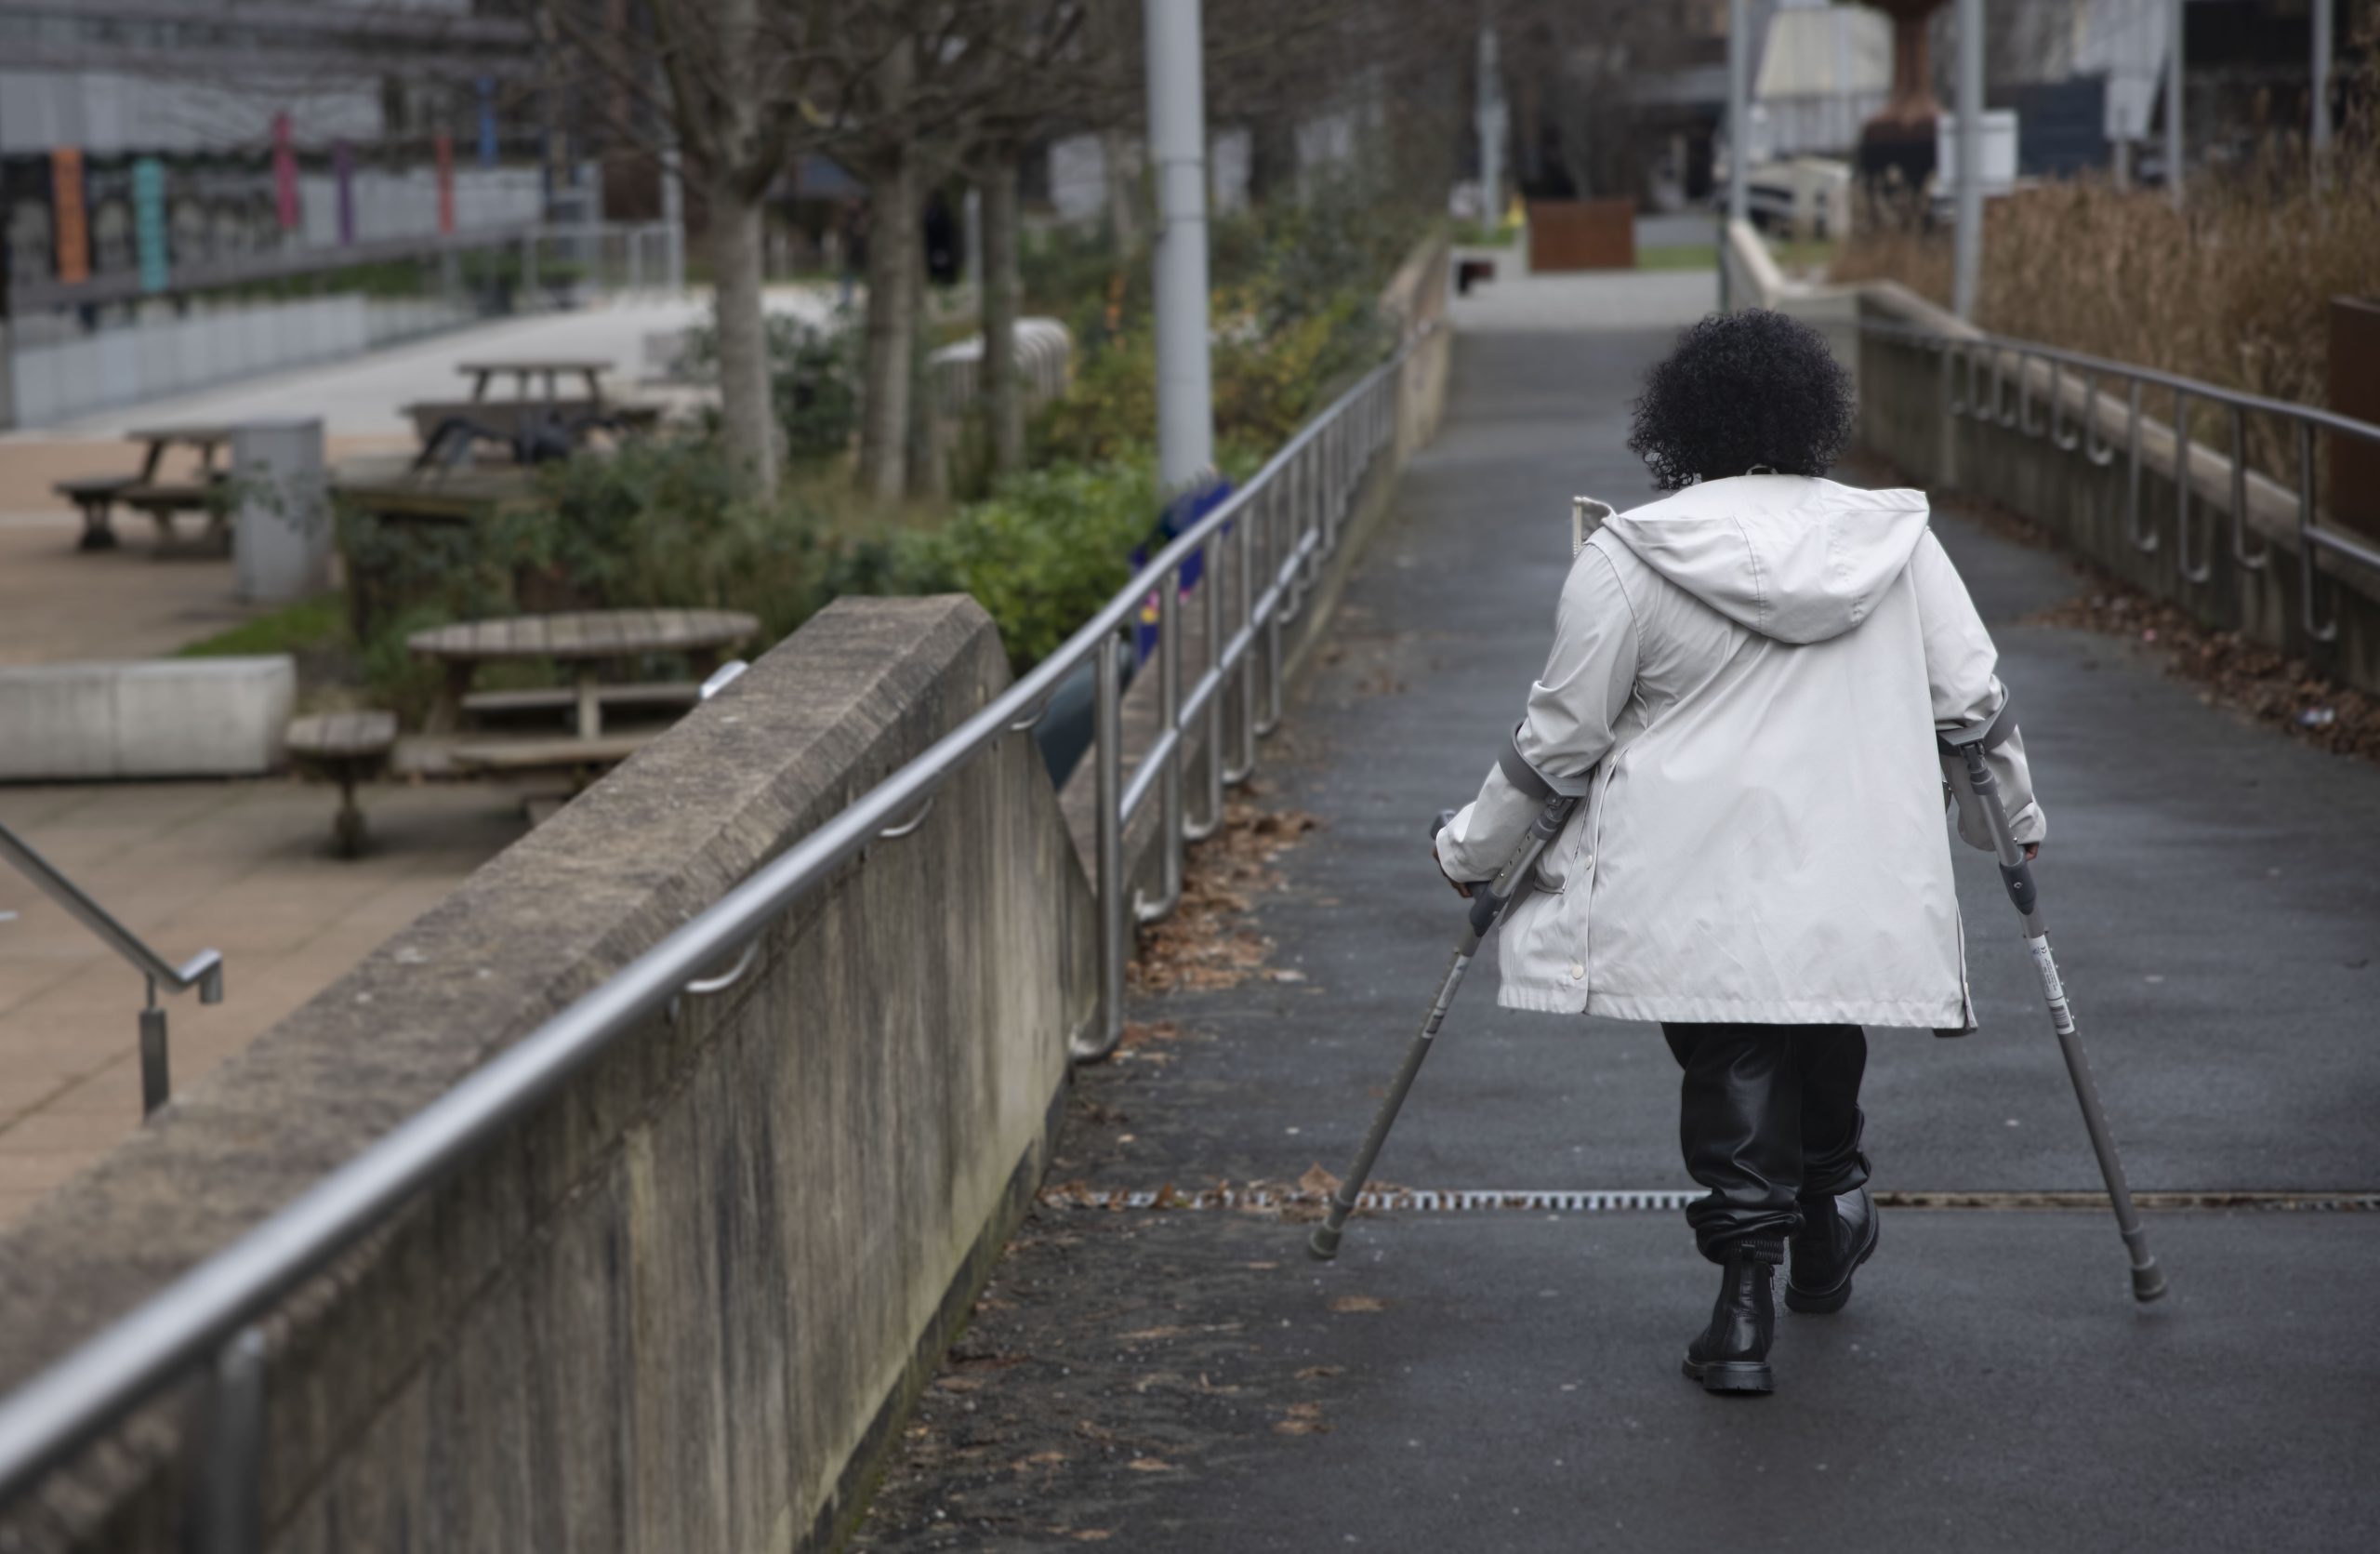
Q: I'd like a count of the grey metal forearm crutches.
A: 2